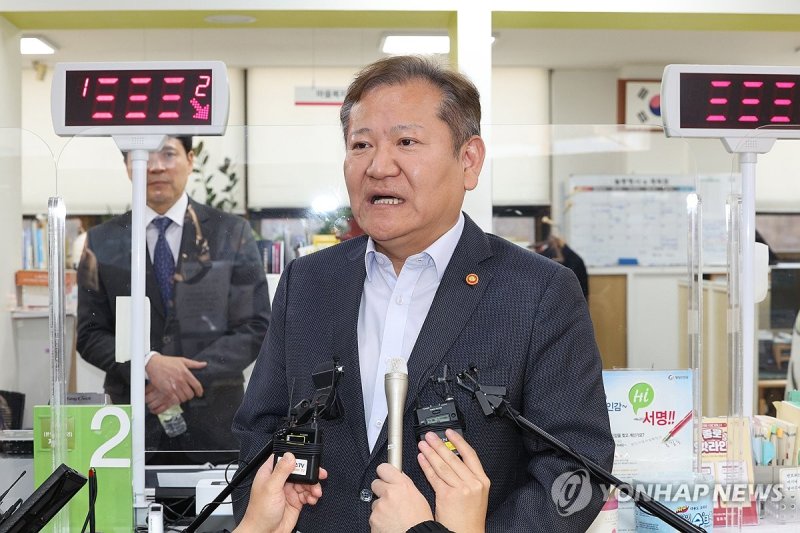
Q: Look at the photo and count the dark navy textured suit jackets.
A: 1